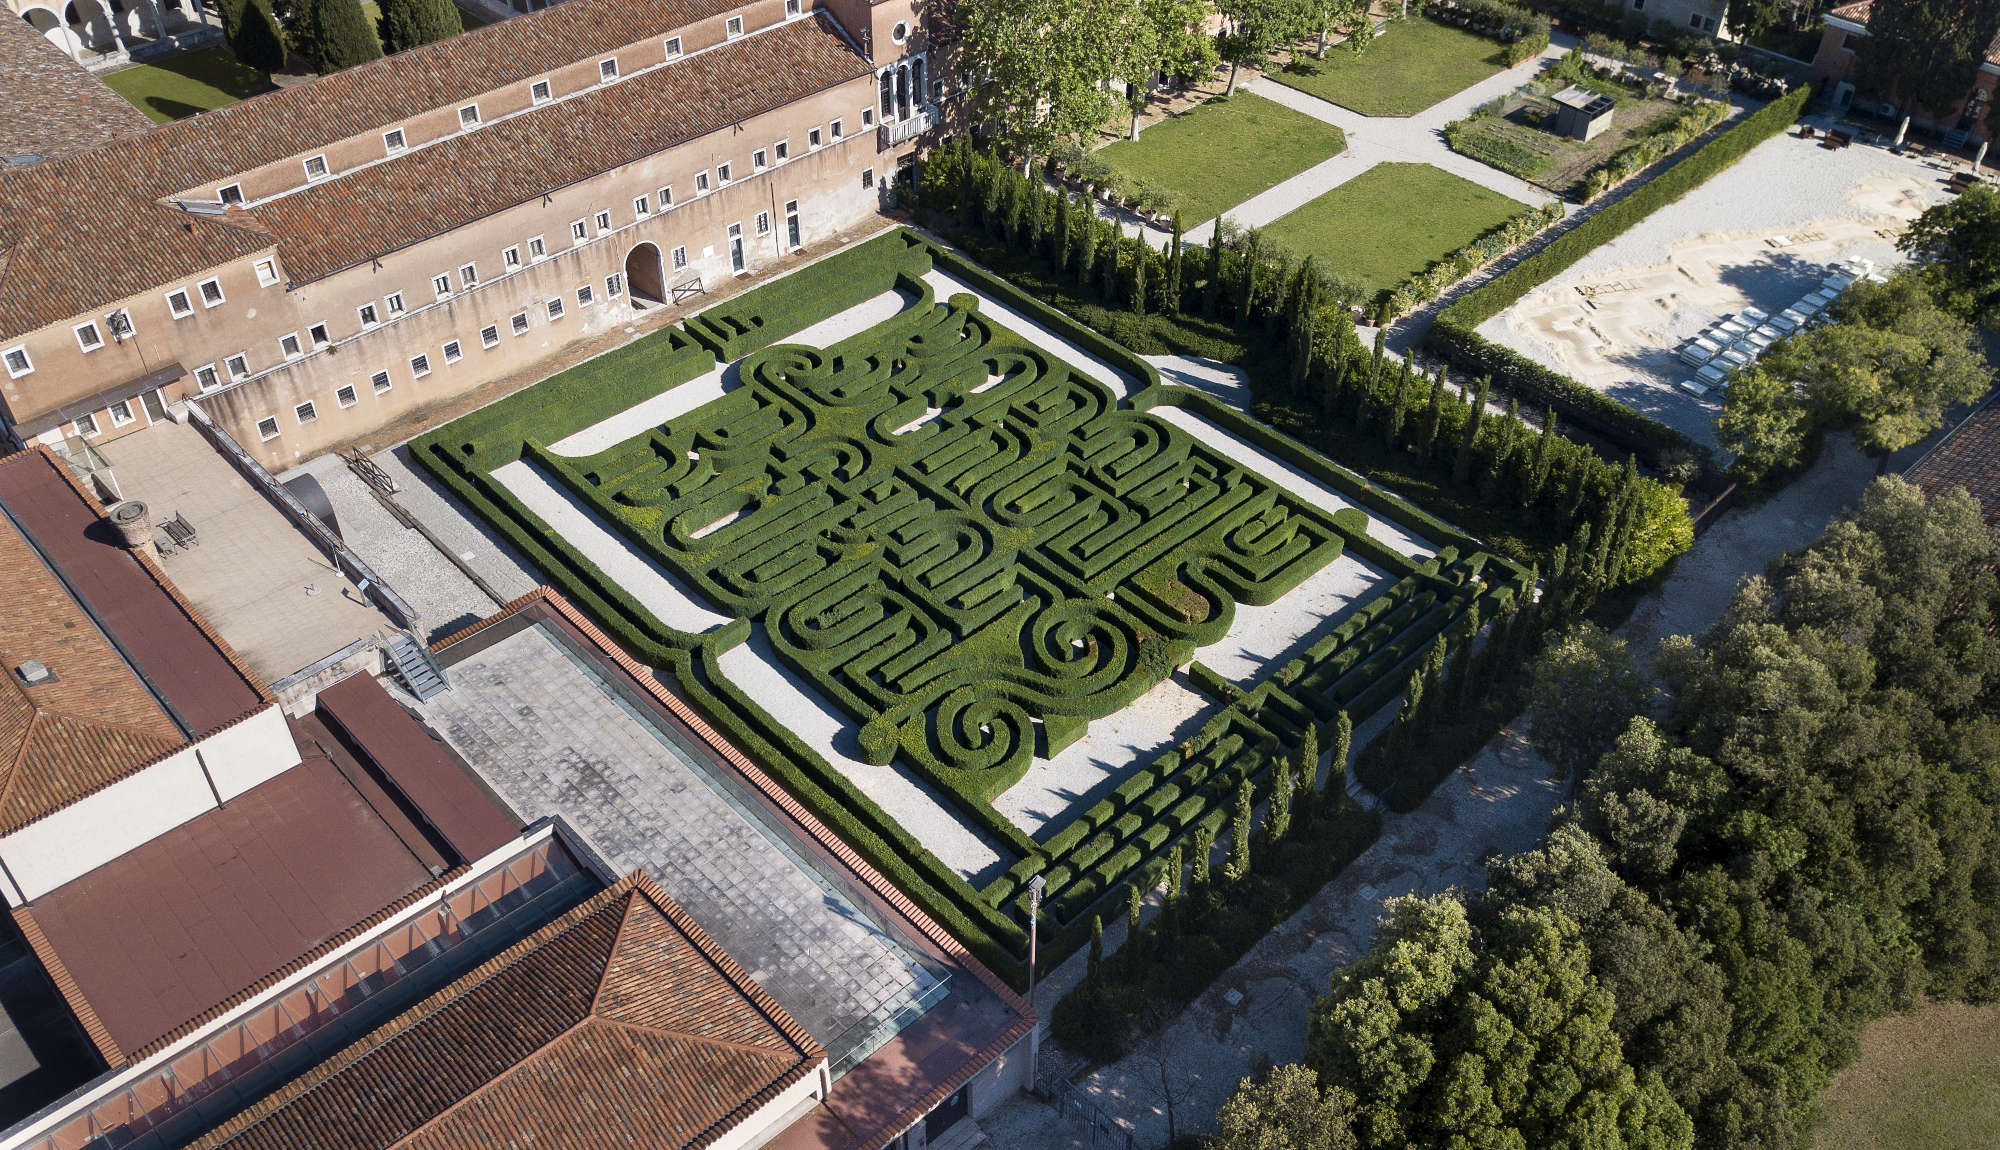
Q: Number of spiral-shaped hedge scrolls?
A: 2